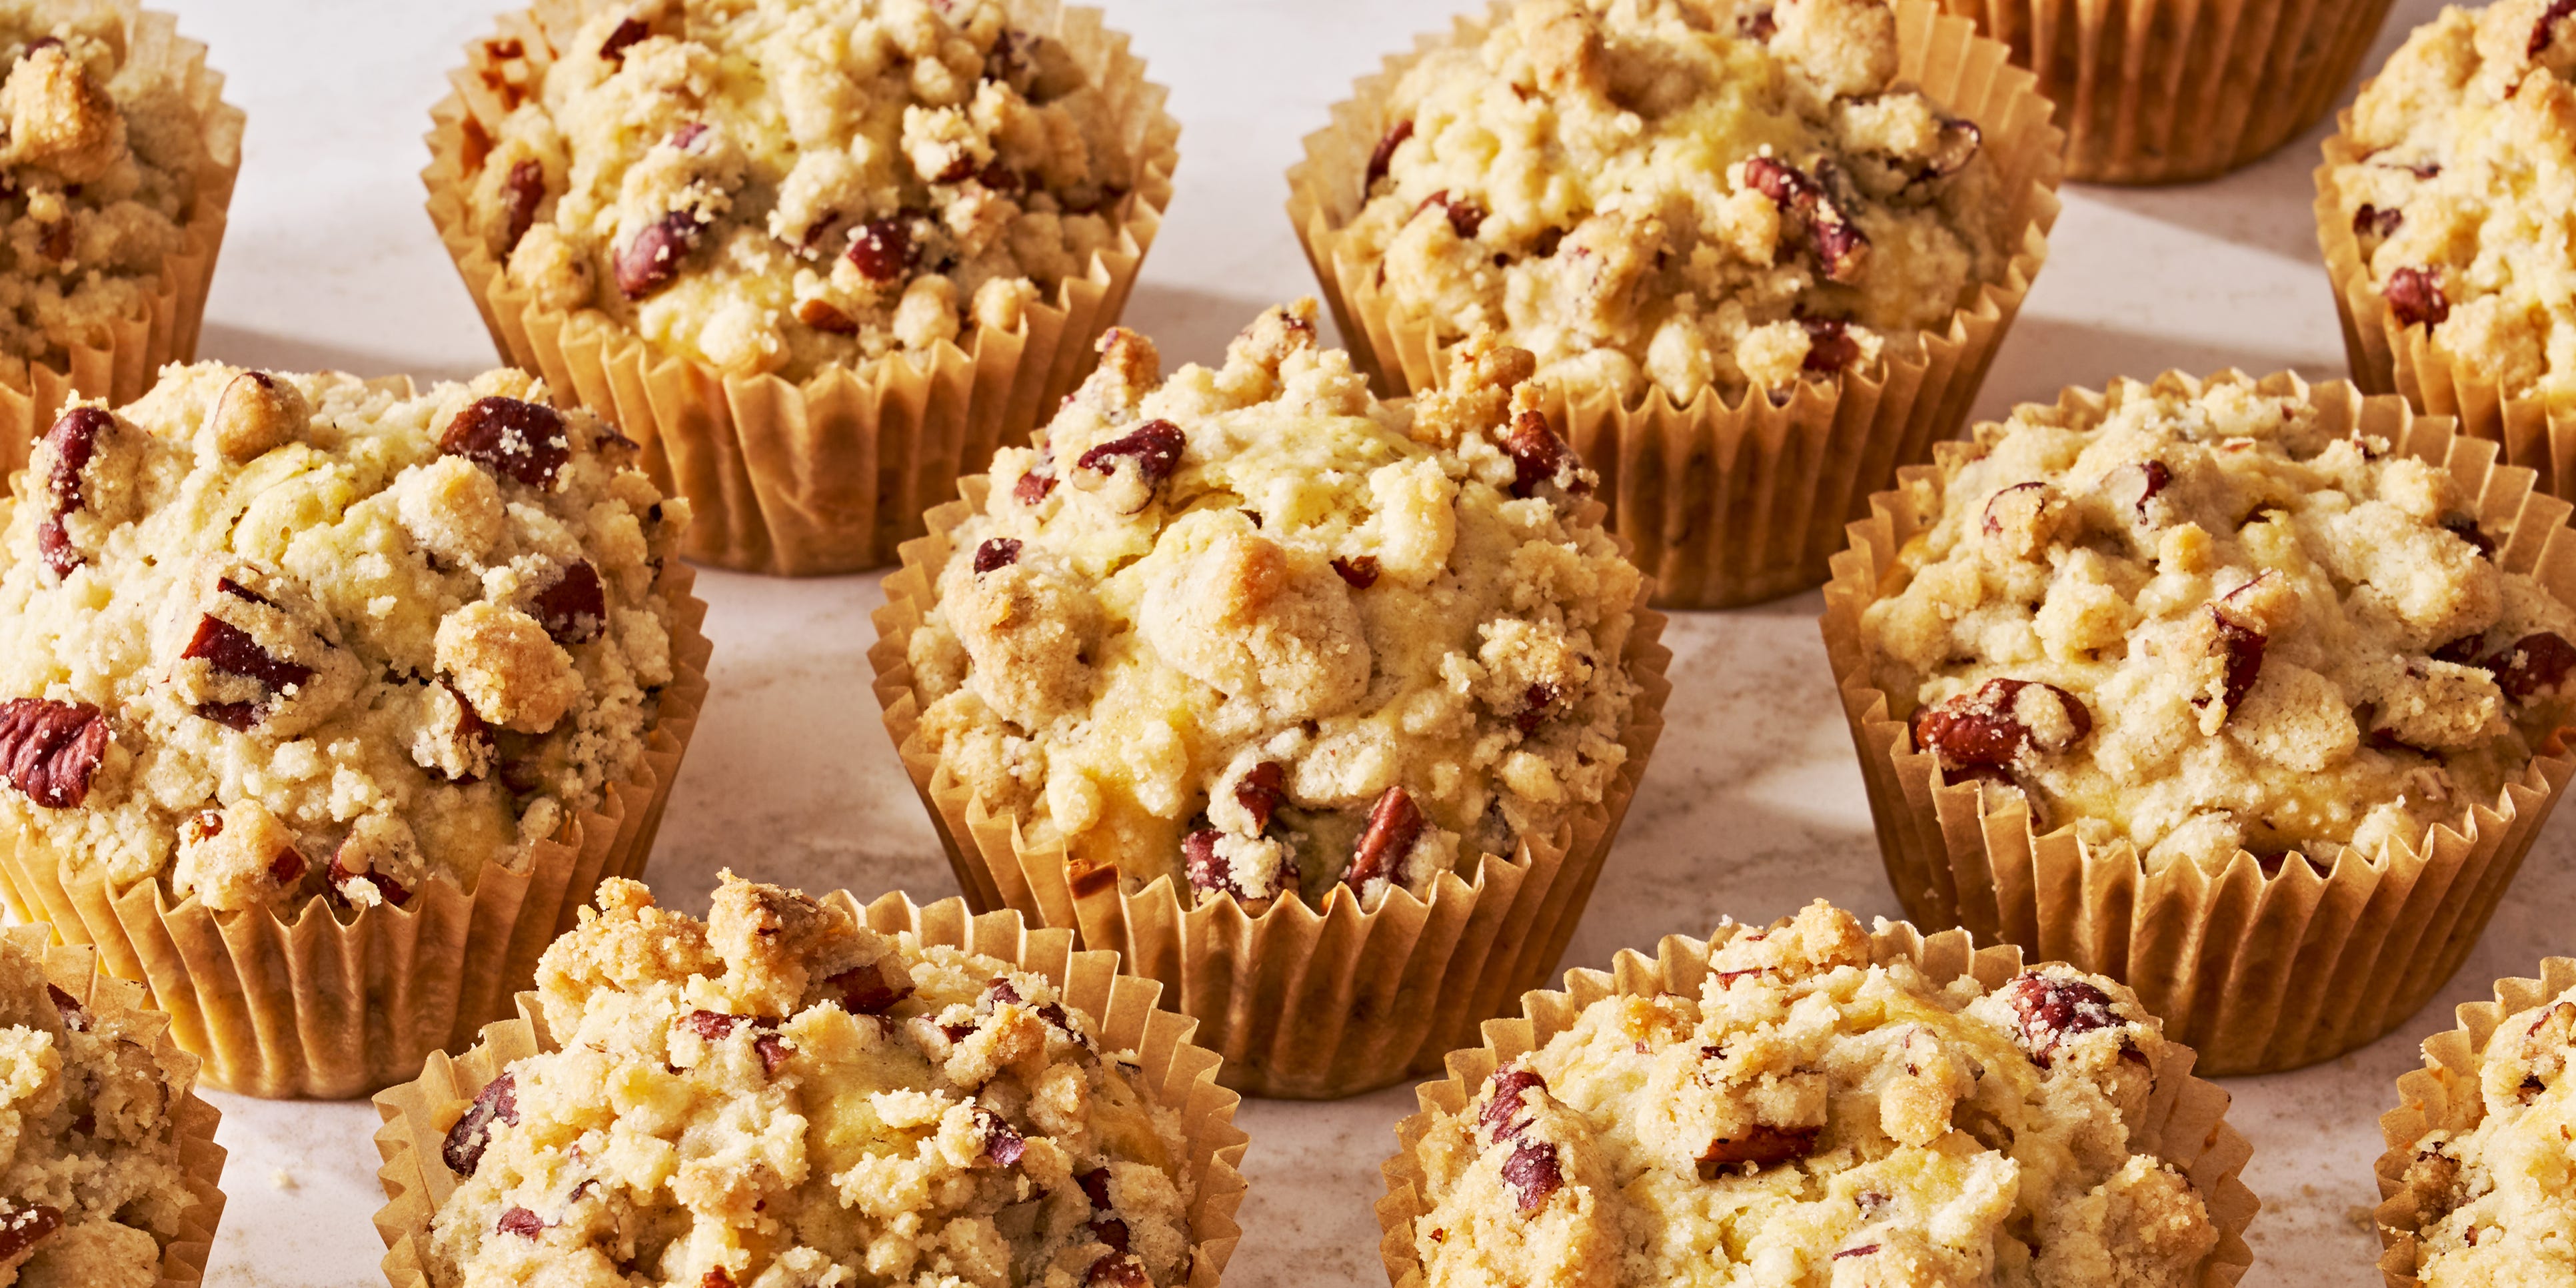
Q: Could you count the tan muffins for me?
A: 12